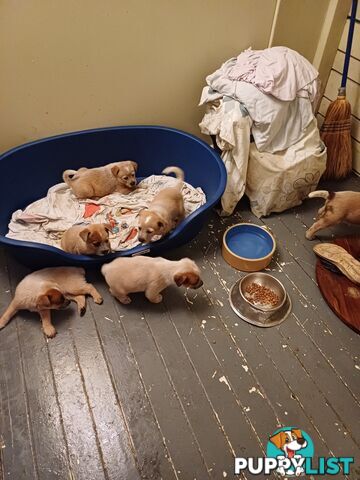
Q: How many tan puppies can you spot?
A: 6